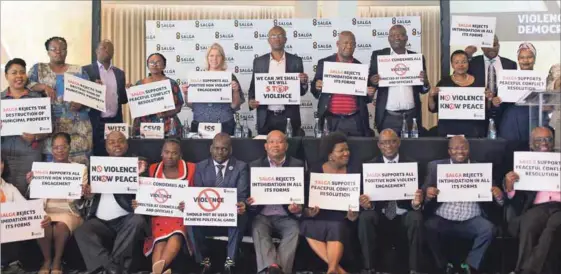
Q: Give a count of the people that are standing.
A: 11